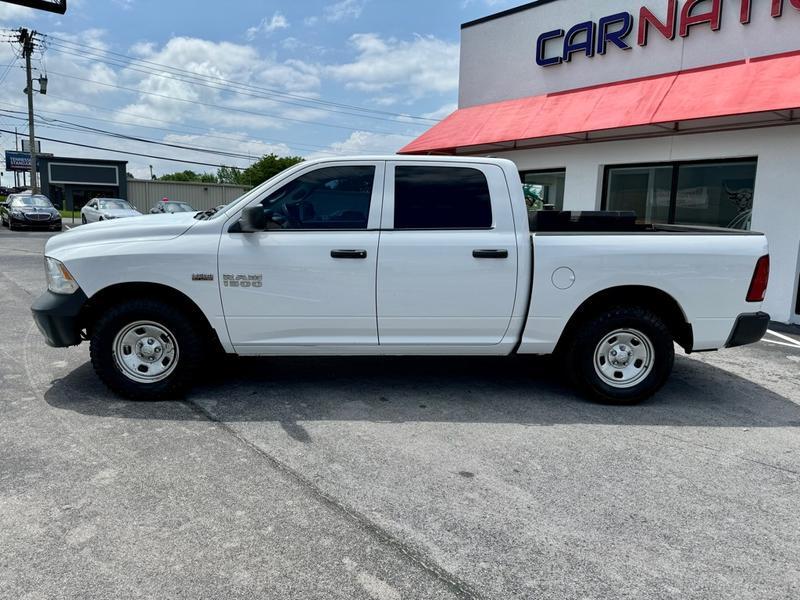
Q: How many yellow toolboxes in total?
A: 0